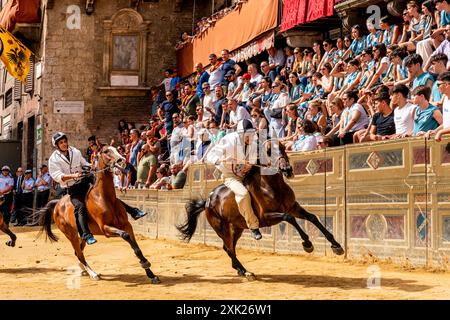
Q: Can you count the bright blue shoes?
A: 2